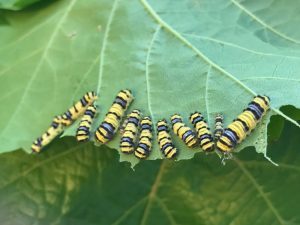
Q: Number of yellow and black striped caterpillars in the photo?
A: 11